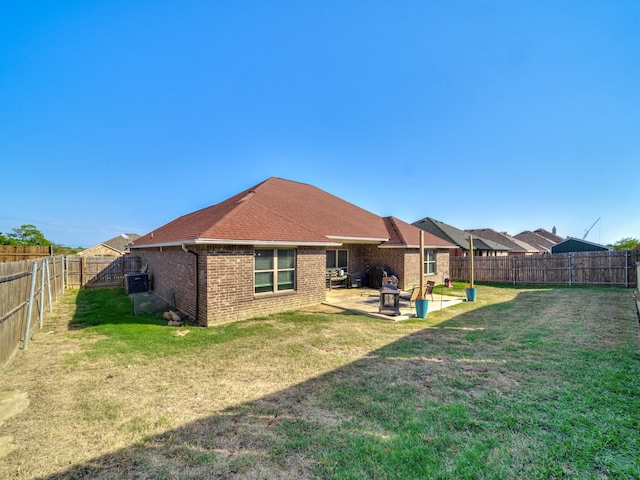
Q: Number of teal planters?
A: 2